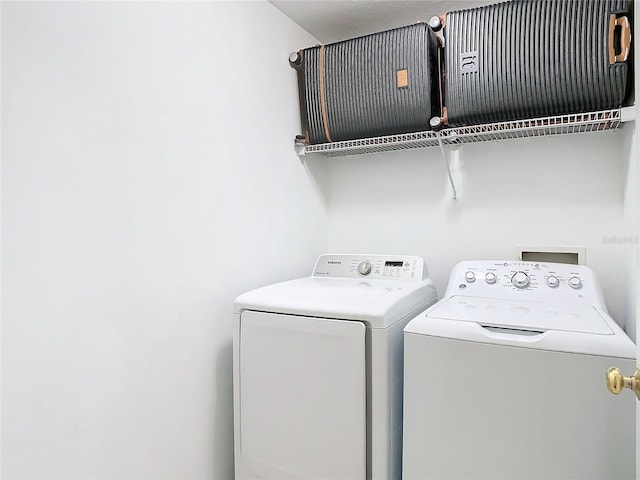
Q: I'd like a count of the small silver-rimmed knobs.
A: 4